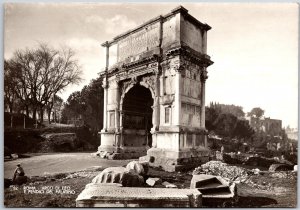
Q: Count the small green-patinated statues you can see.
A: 0